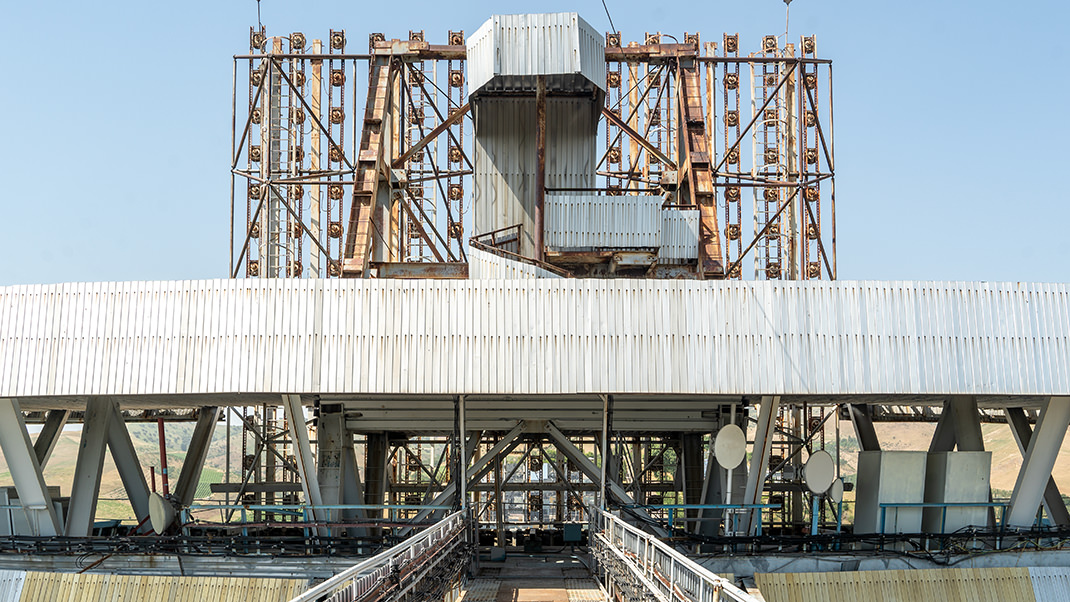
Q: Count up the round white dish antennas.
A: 4